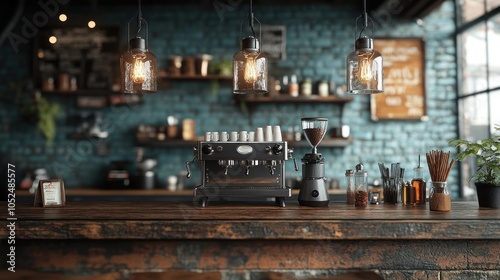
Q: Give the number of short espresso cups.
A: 6